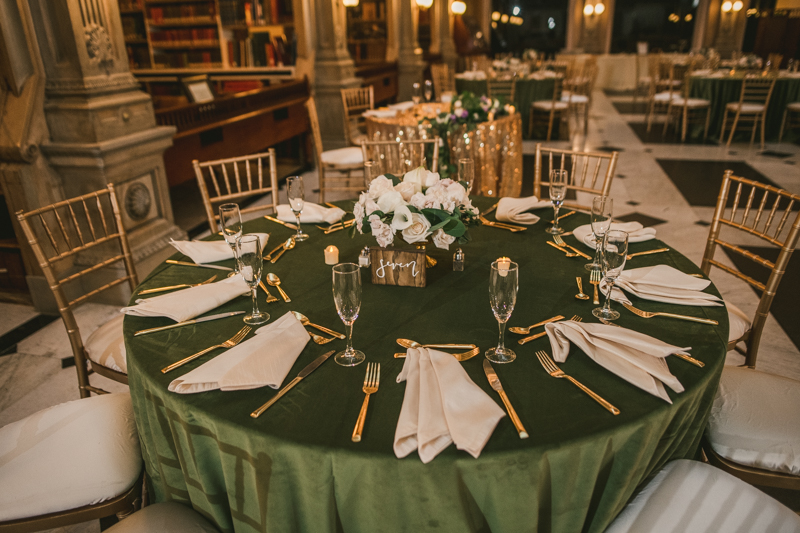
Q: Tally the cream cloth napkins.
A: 9